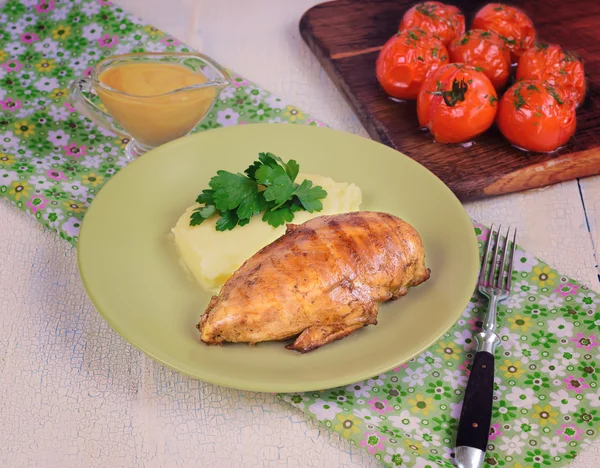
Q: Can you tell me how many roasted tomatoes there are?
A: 7